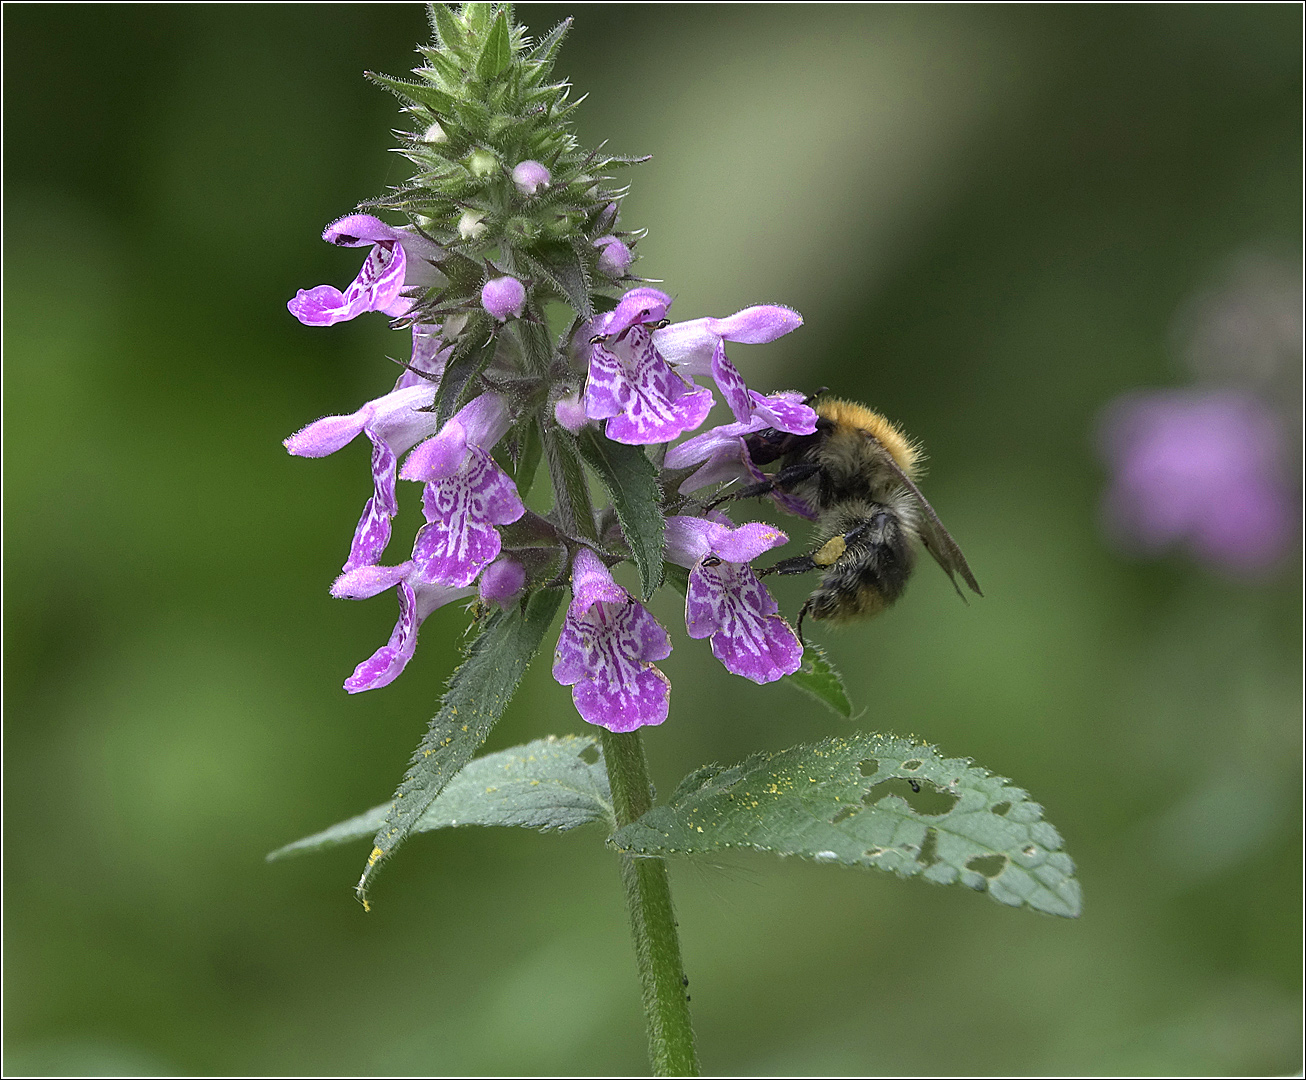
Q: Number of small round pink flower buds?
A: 5